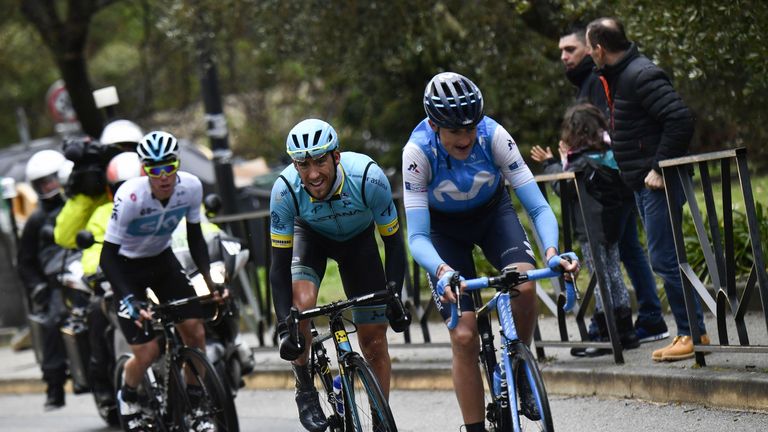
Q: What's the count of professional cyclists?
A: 3